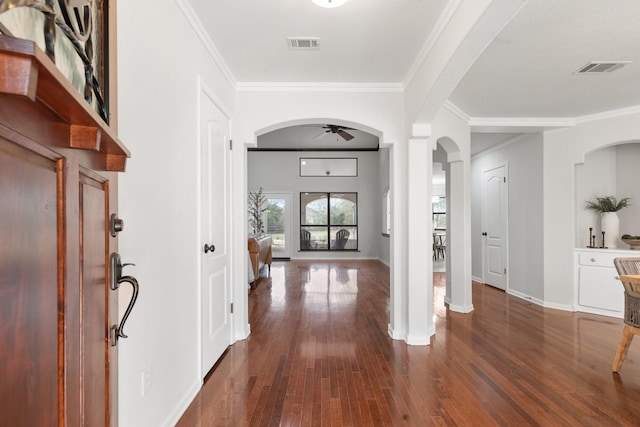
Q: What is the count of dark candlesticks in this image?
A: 3